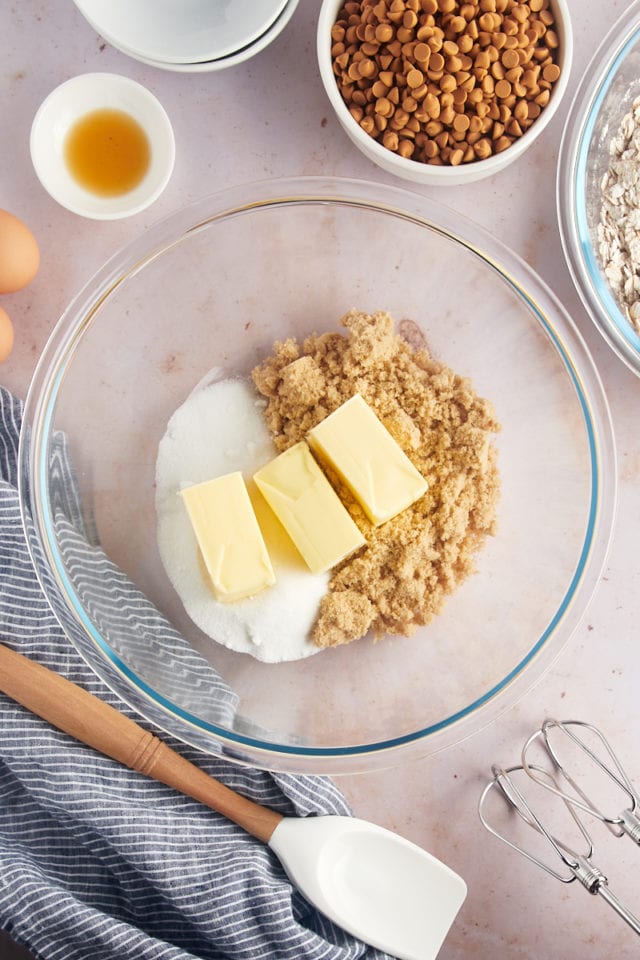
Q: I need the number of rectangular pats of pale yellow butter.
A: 3